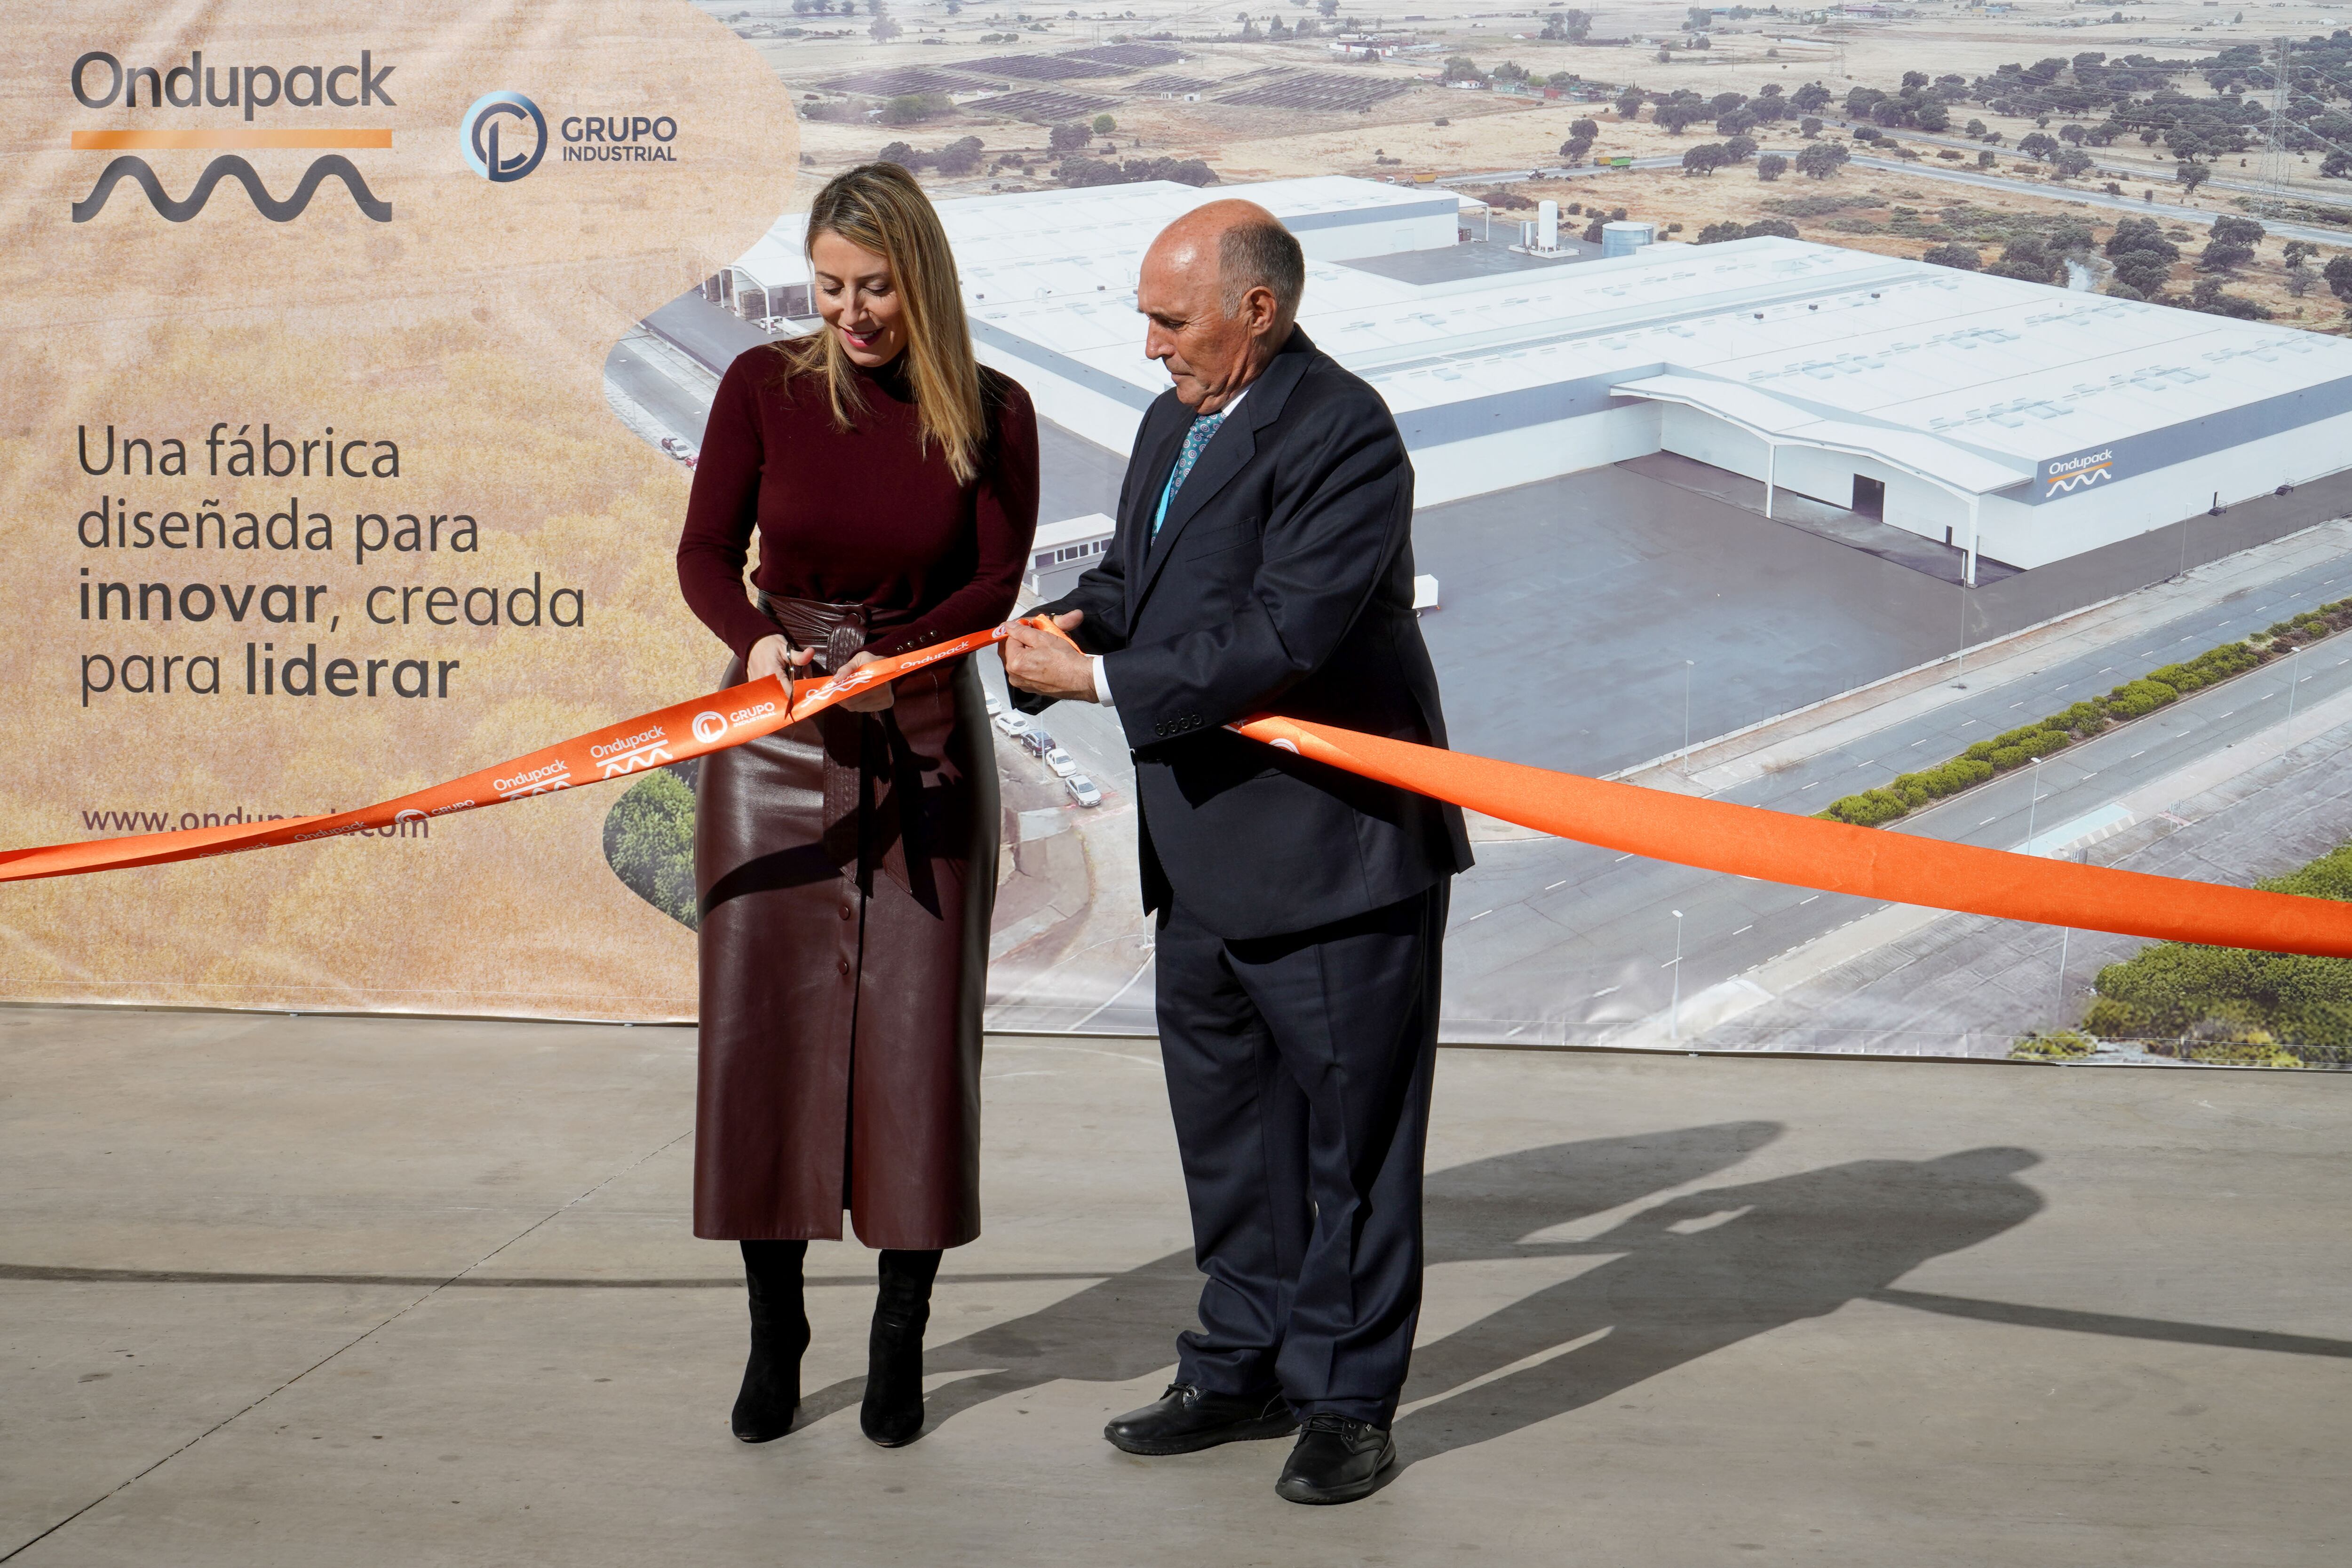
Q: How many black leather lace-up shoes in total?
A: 2